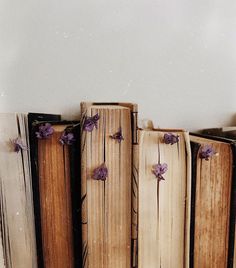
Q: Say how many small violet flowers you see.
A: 9